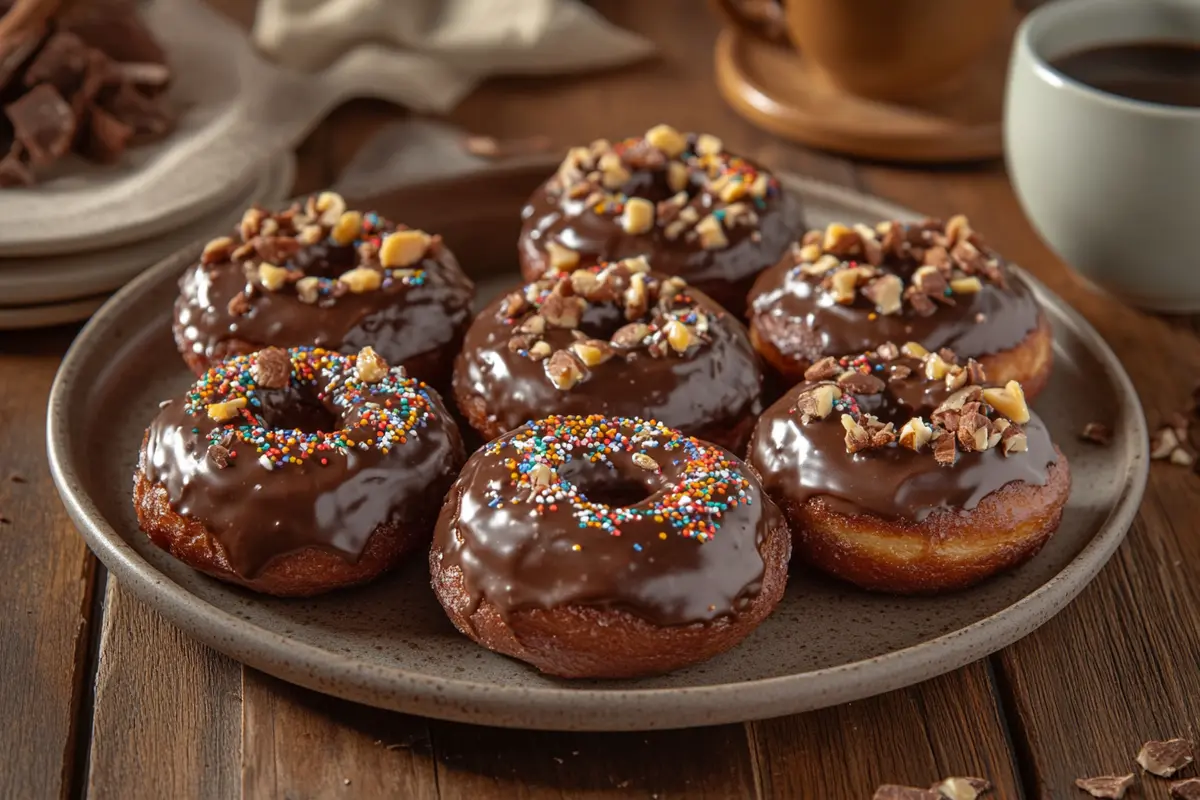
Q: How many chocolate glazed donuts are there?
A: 7